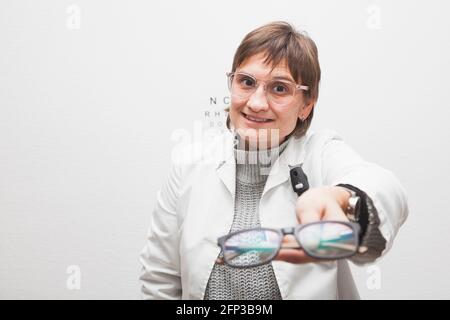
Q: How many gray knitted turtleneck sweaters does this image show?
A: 1